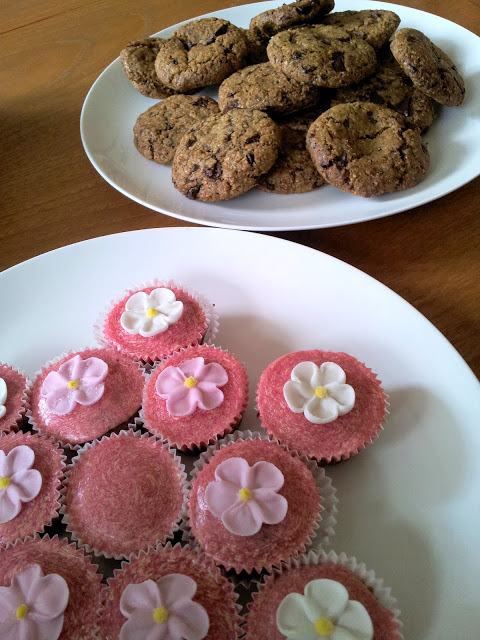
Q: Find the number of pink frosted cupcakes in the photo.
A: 11